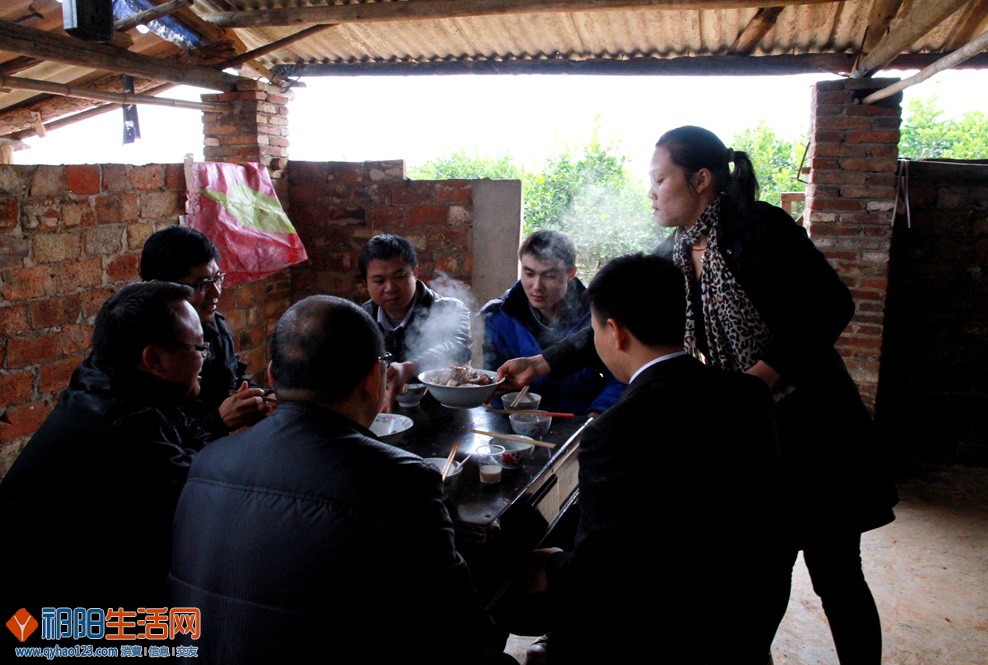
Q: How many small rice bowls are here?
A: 5